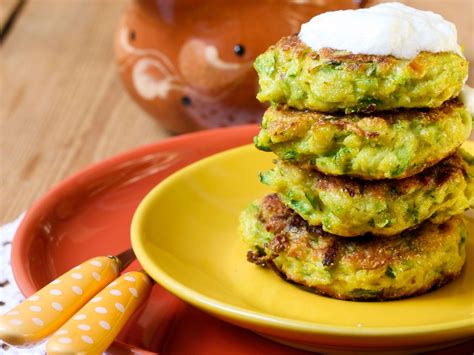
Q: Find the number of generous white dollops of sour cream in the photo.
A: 1